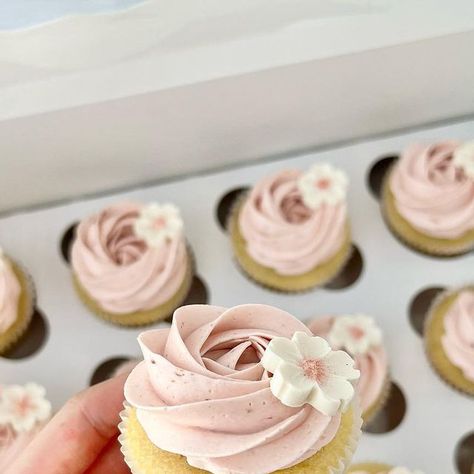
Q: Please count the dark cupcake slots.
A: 10